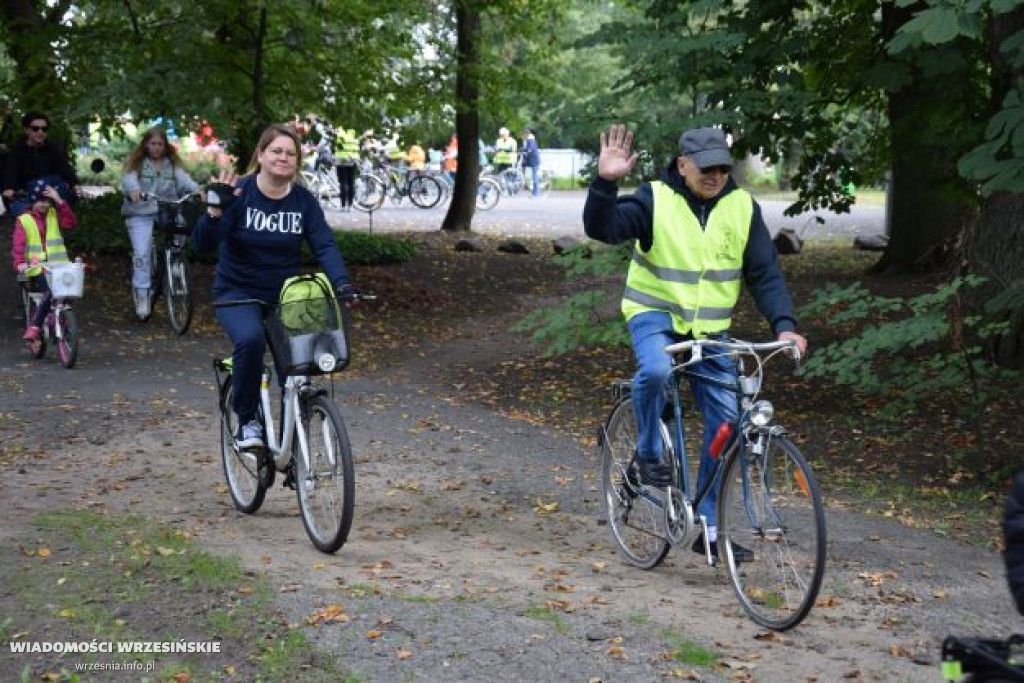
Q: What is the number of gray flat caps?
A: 1